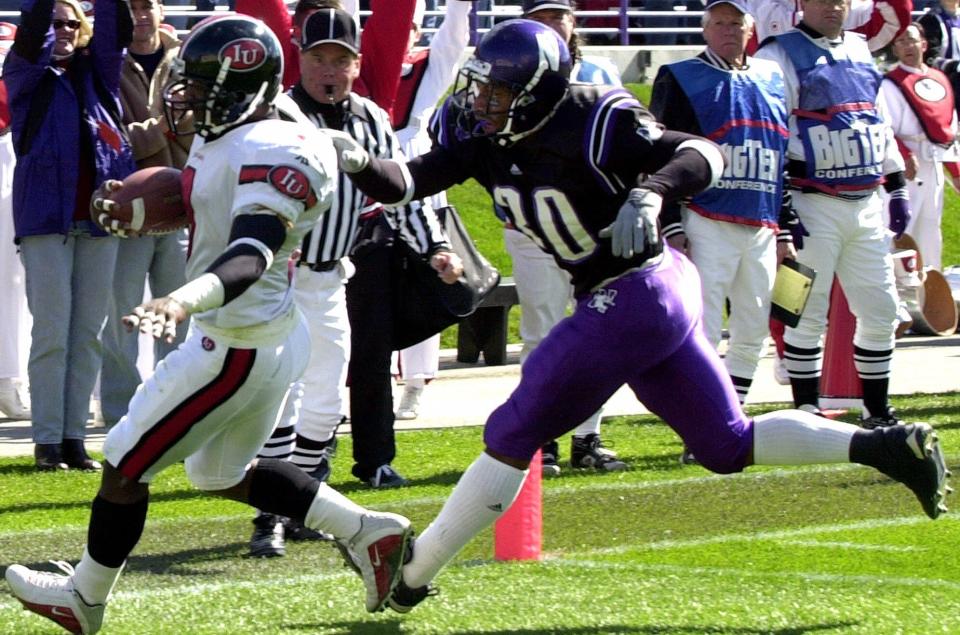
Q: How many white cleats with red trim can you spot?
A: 2